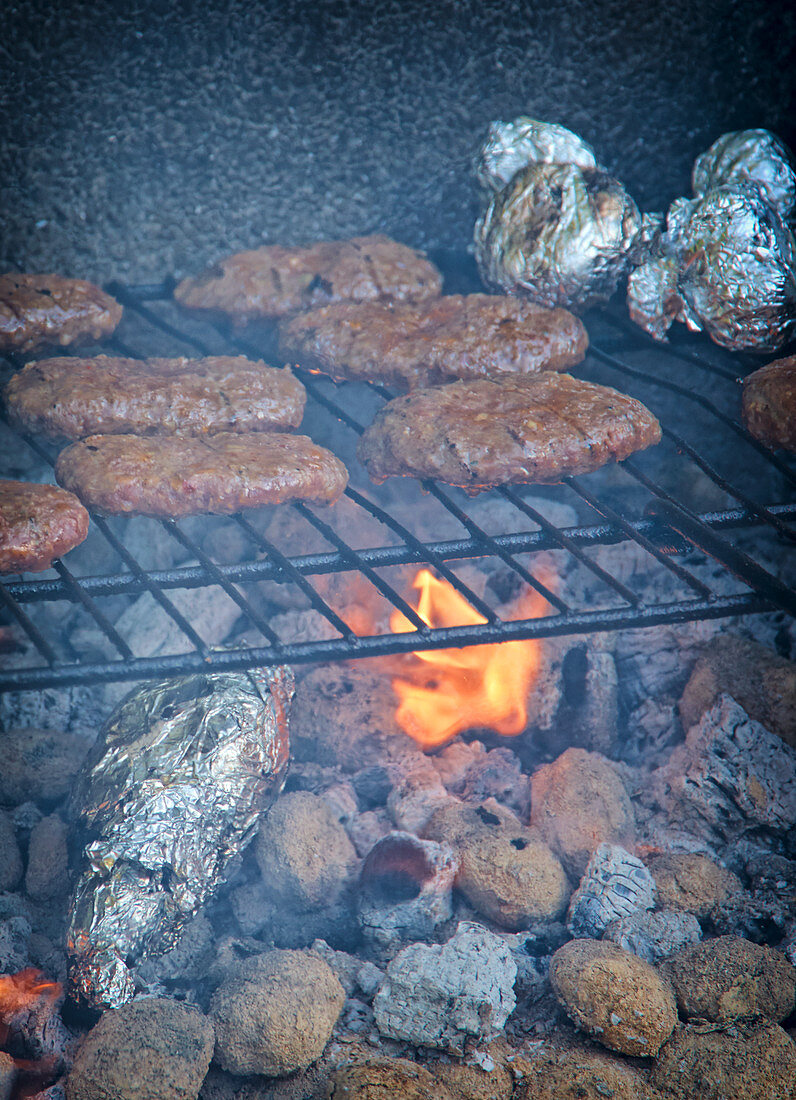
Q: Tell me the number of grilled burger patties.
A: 8